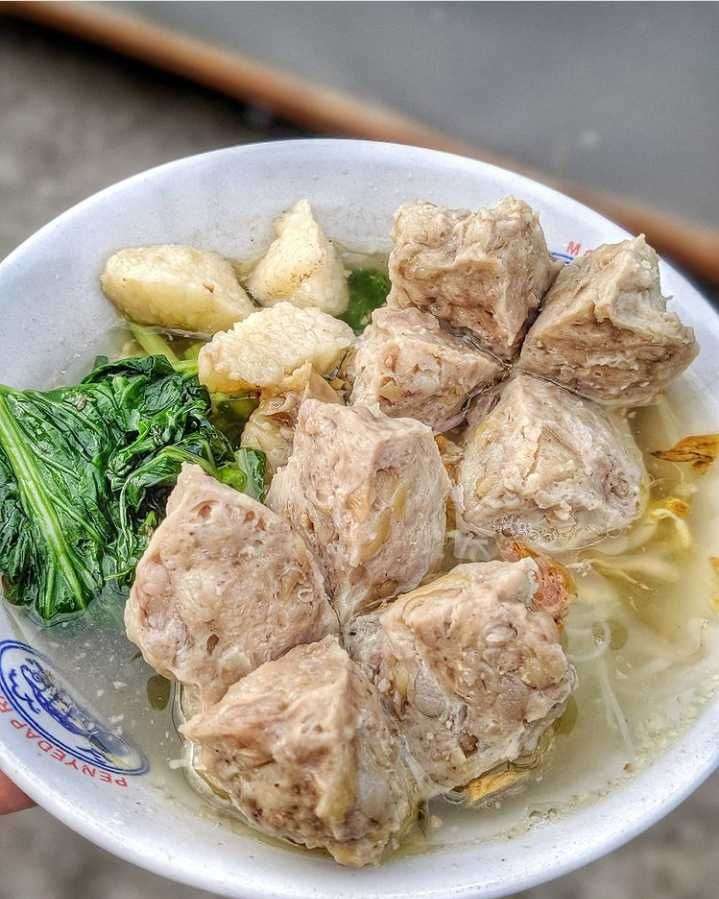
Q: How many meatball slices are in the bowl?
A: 8